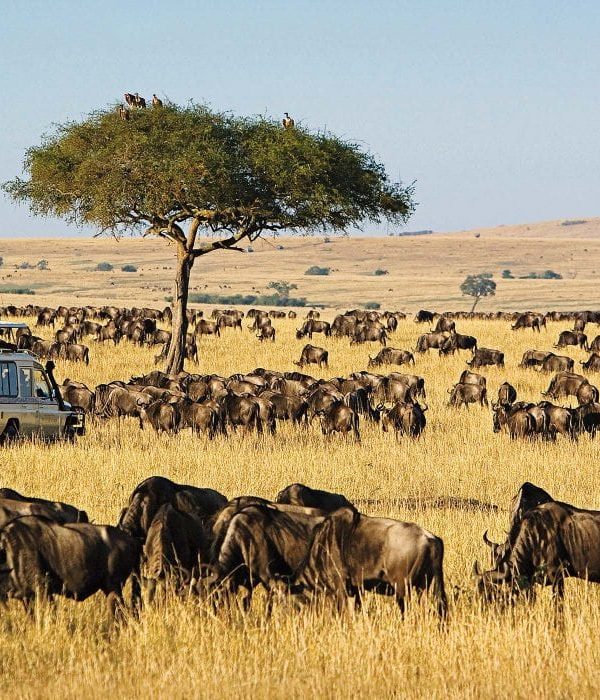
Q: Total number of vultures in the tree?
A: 5